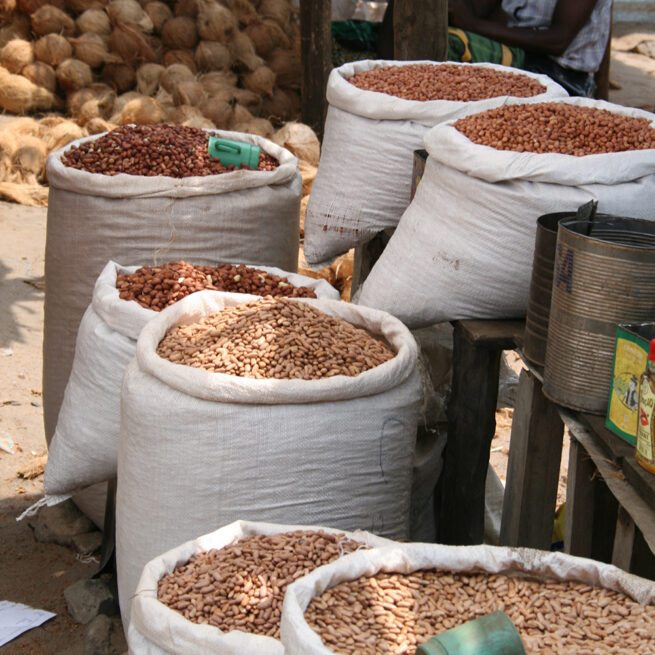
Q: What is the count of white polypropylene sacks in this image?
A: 7